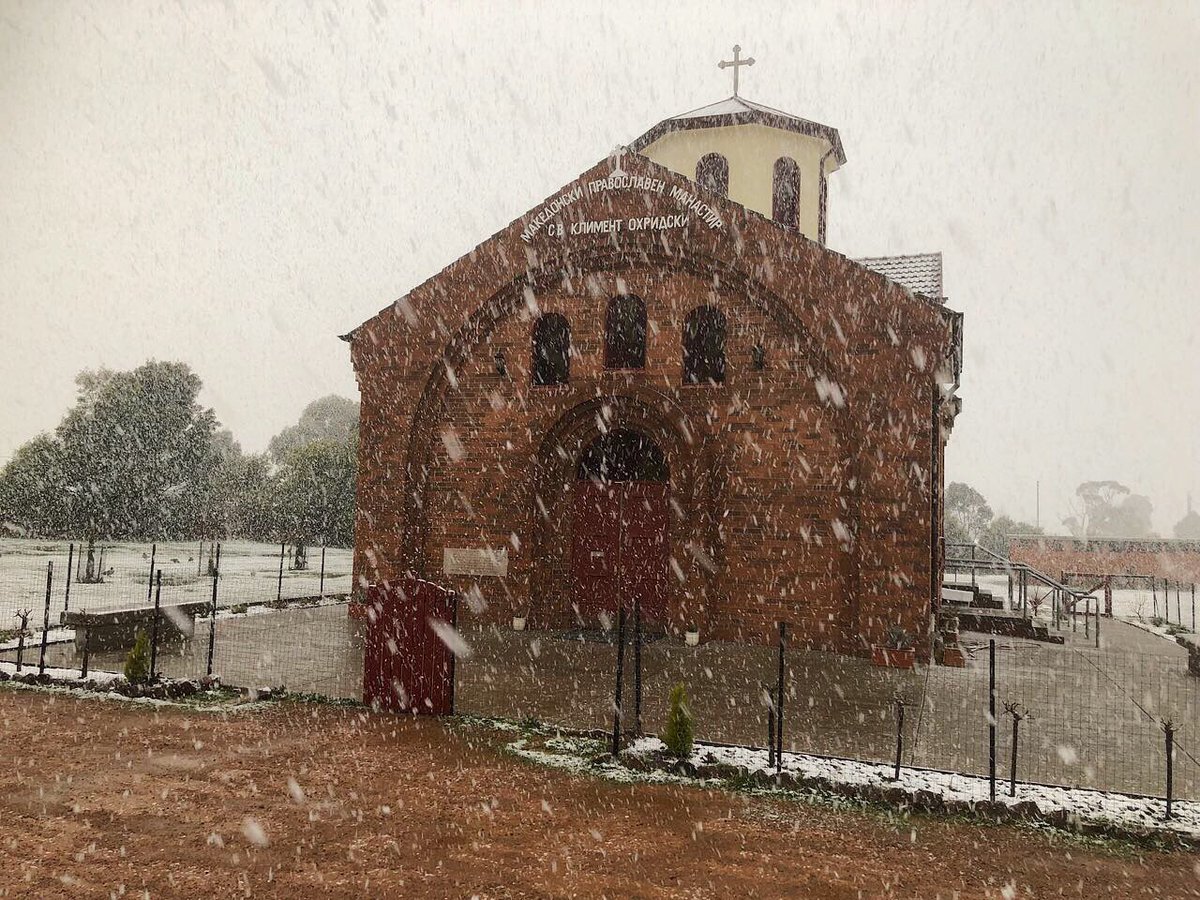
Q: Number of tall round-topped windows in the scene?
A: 5